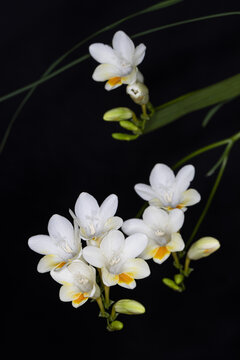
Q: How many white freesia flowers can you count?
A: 7